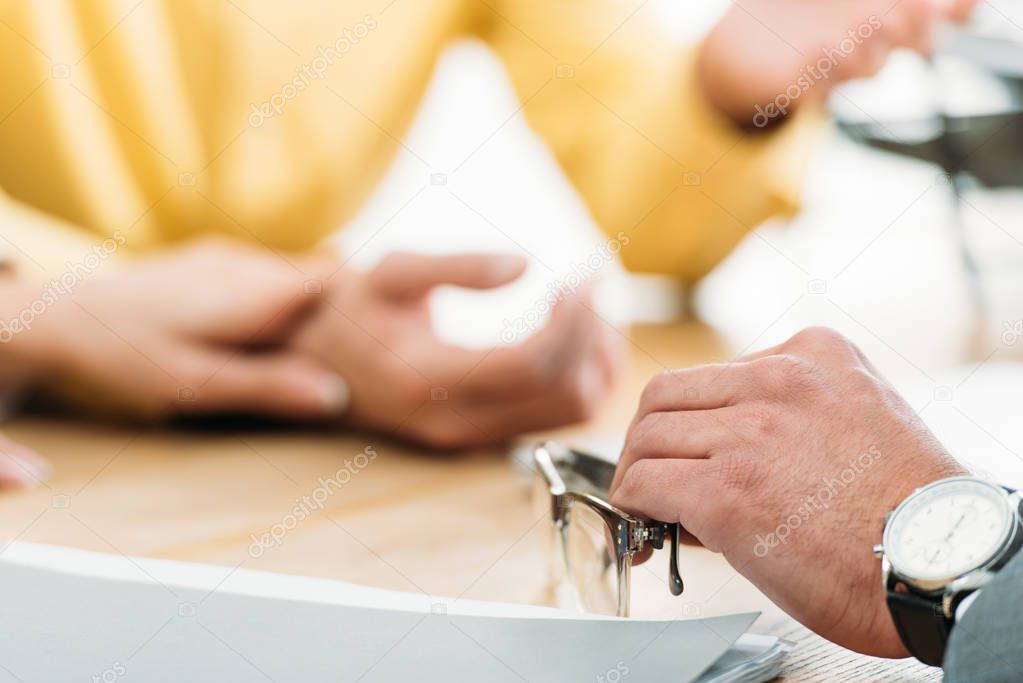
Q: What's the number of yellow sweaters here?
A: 1